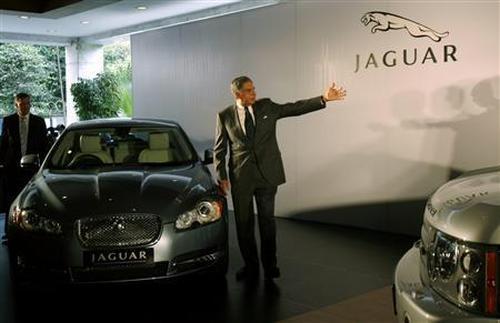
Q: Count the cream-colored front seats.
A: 2